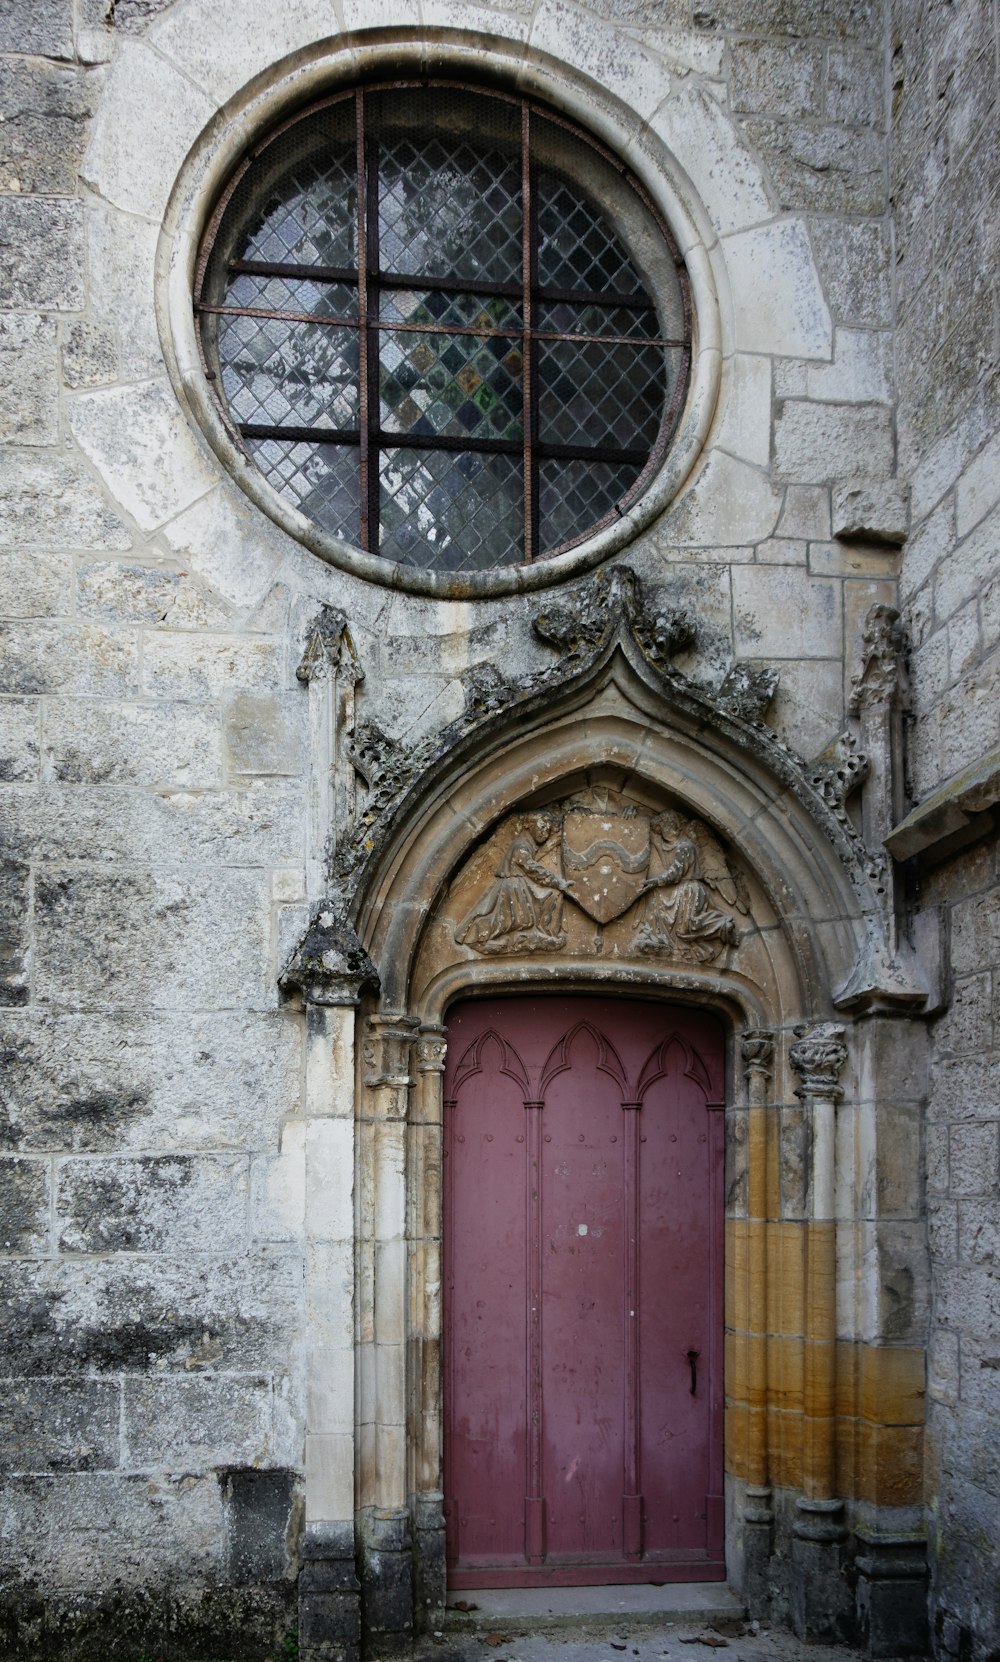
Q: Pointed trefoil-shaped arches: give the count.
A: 3